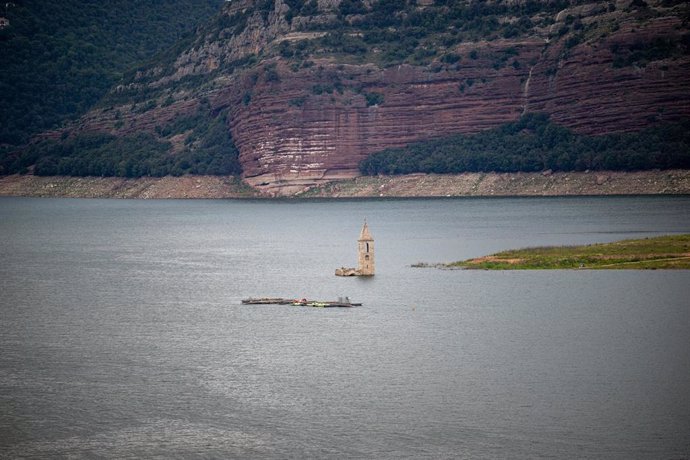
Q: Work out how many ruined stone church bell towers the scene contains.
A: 1